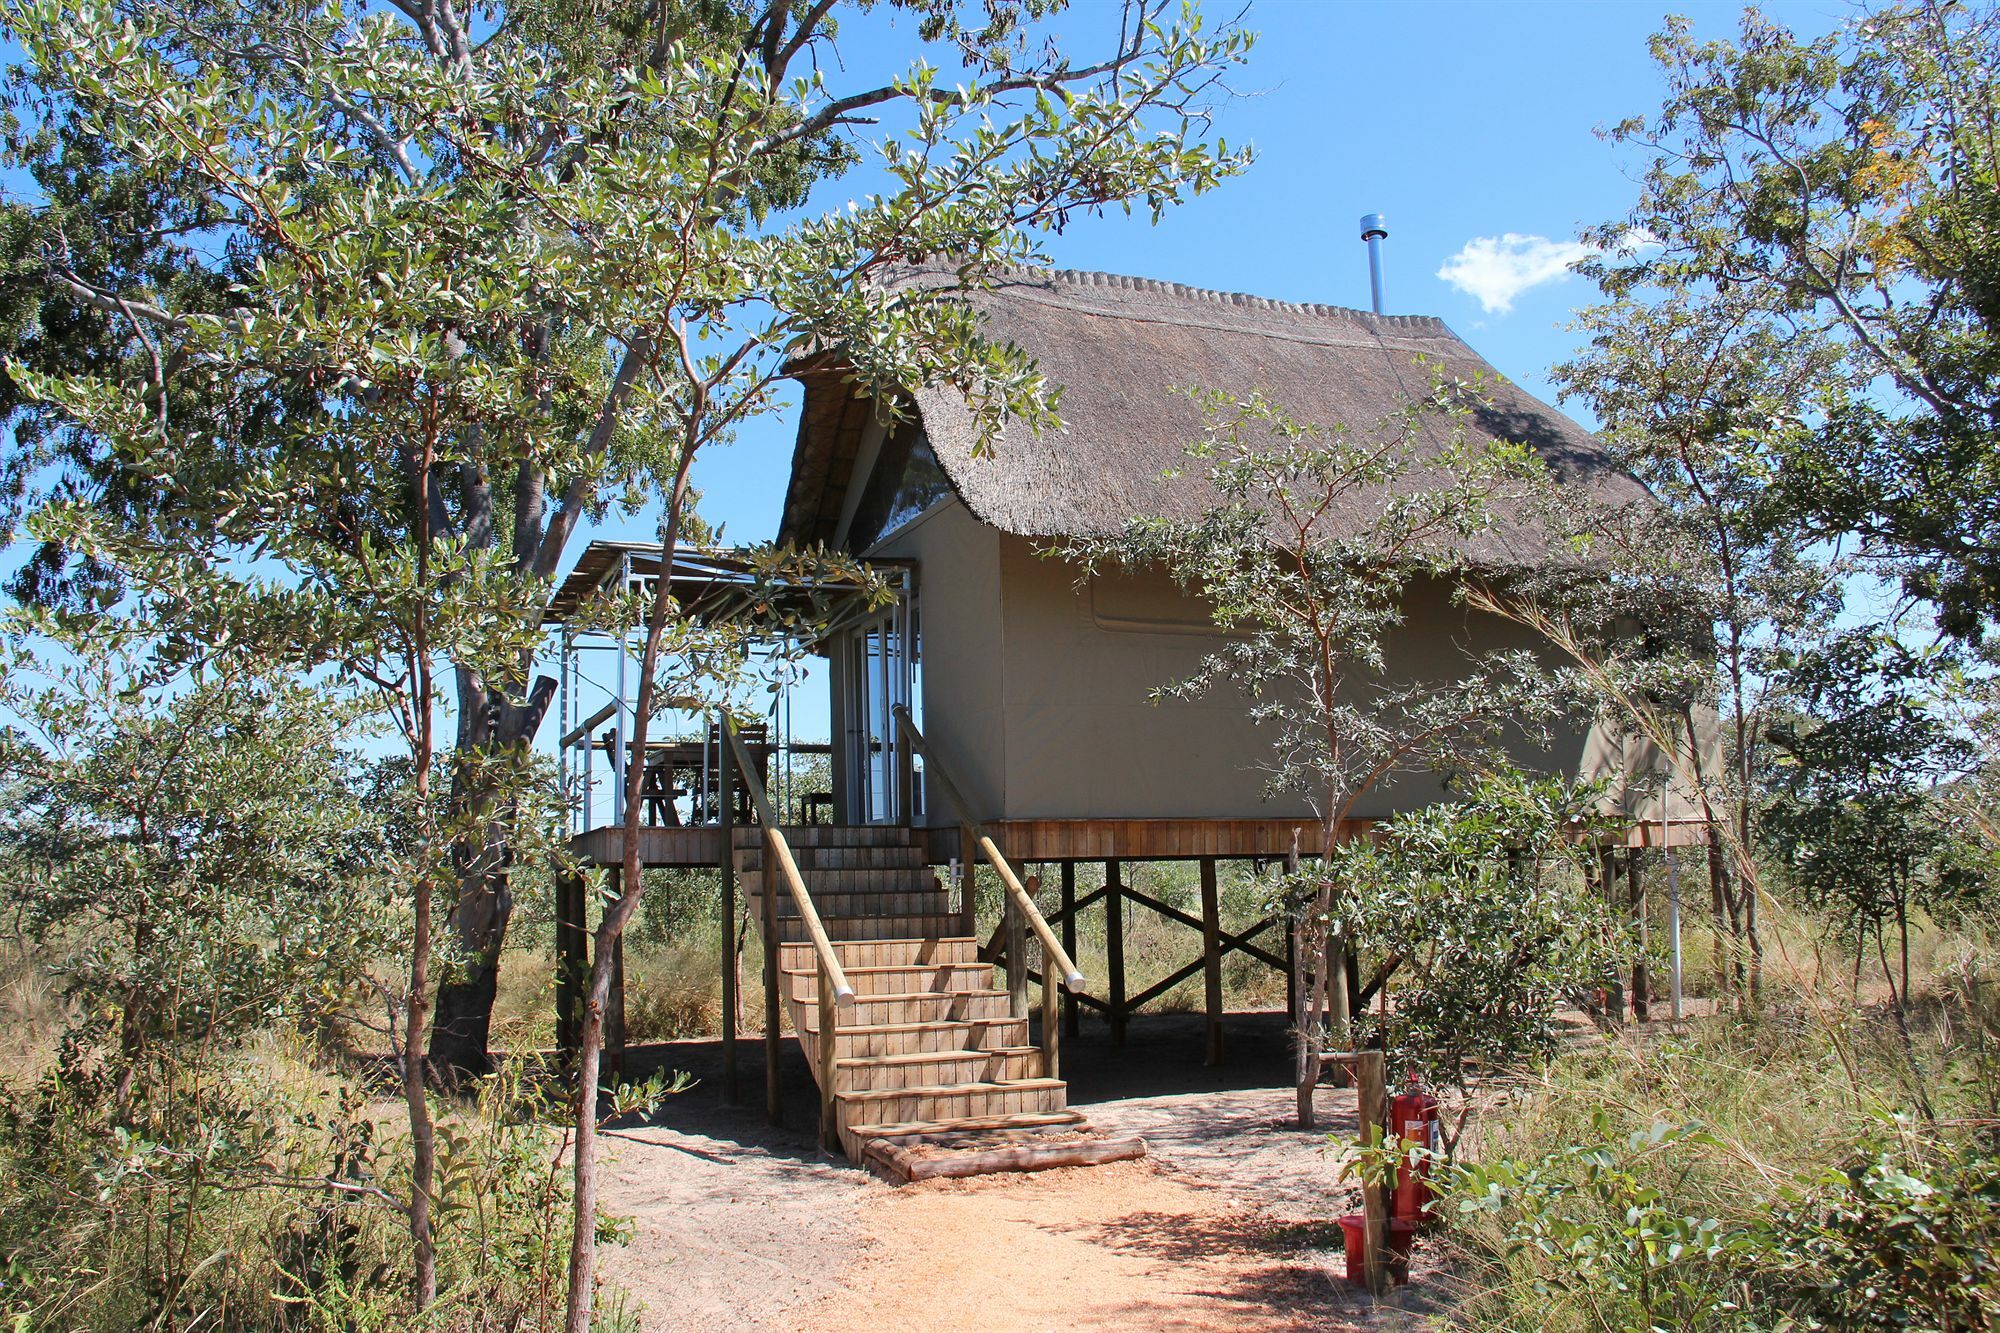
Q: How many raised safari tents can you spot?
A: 1